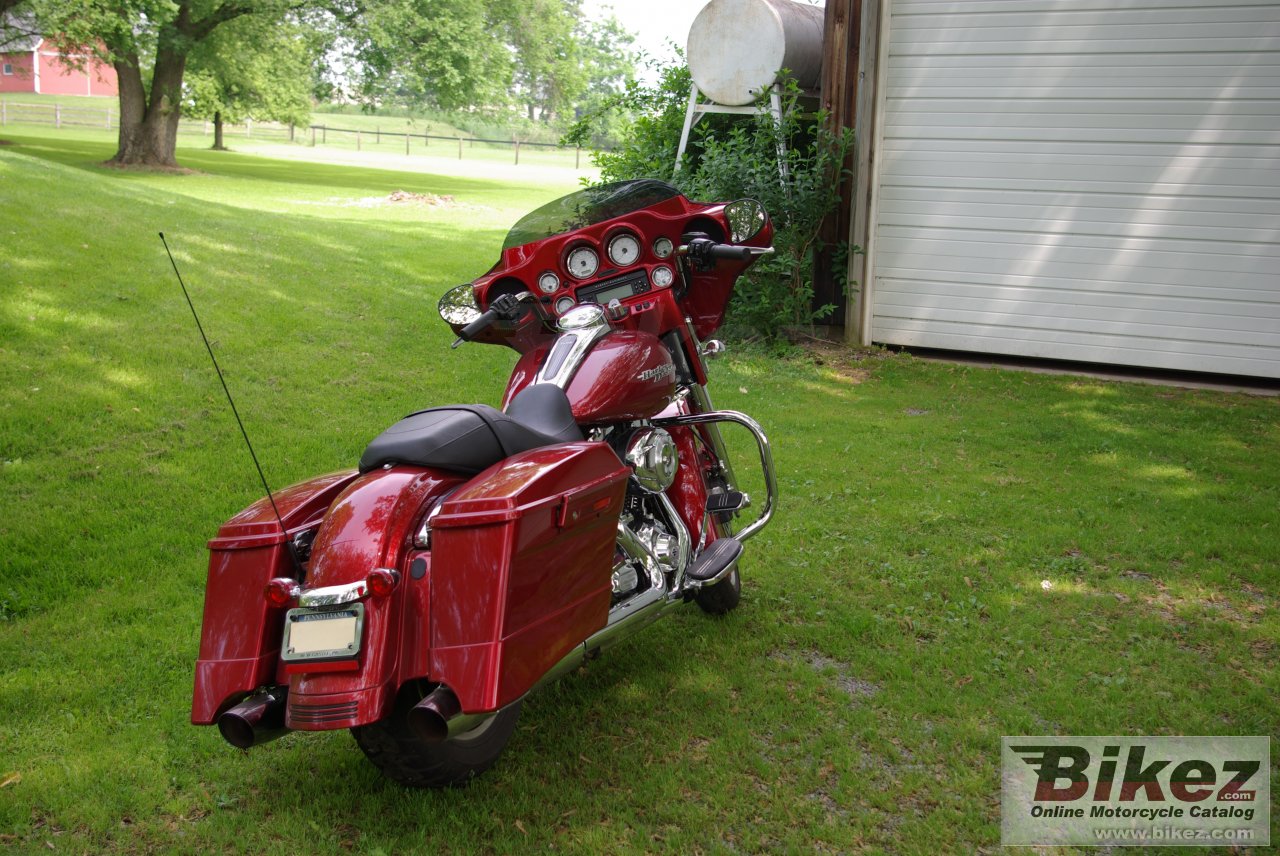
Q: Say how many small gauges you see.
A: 4